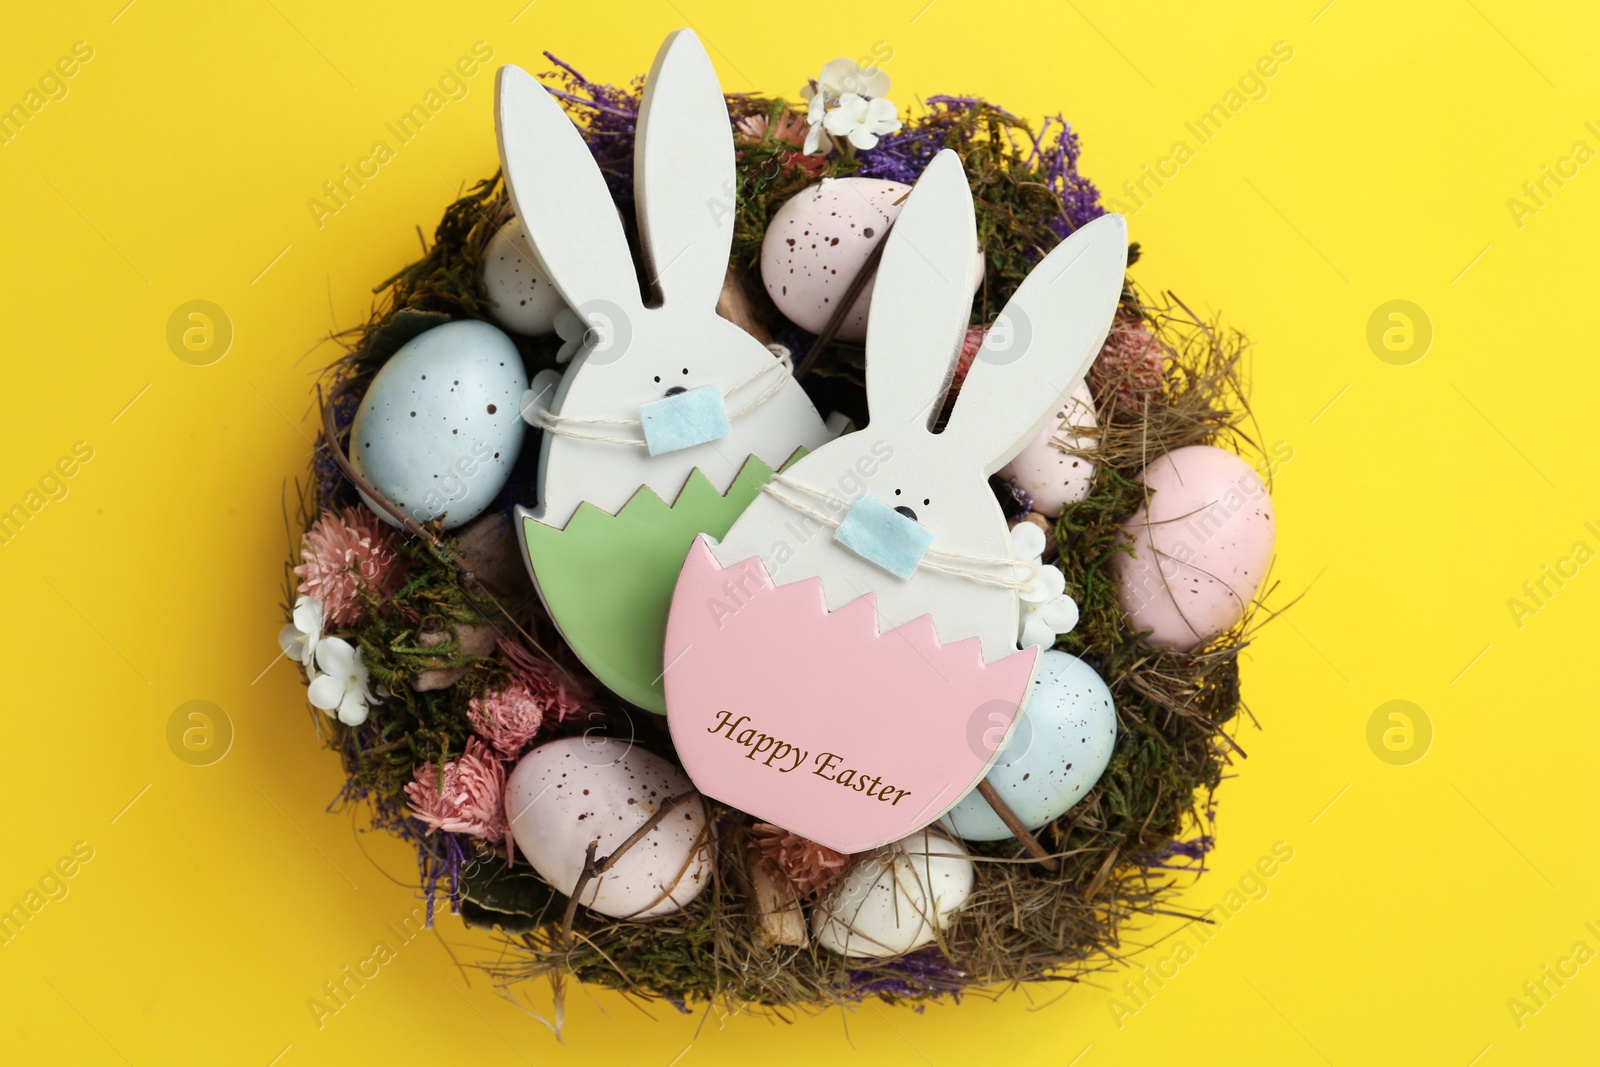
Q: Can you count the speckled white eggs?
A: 2